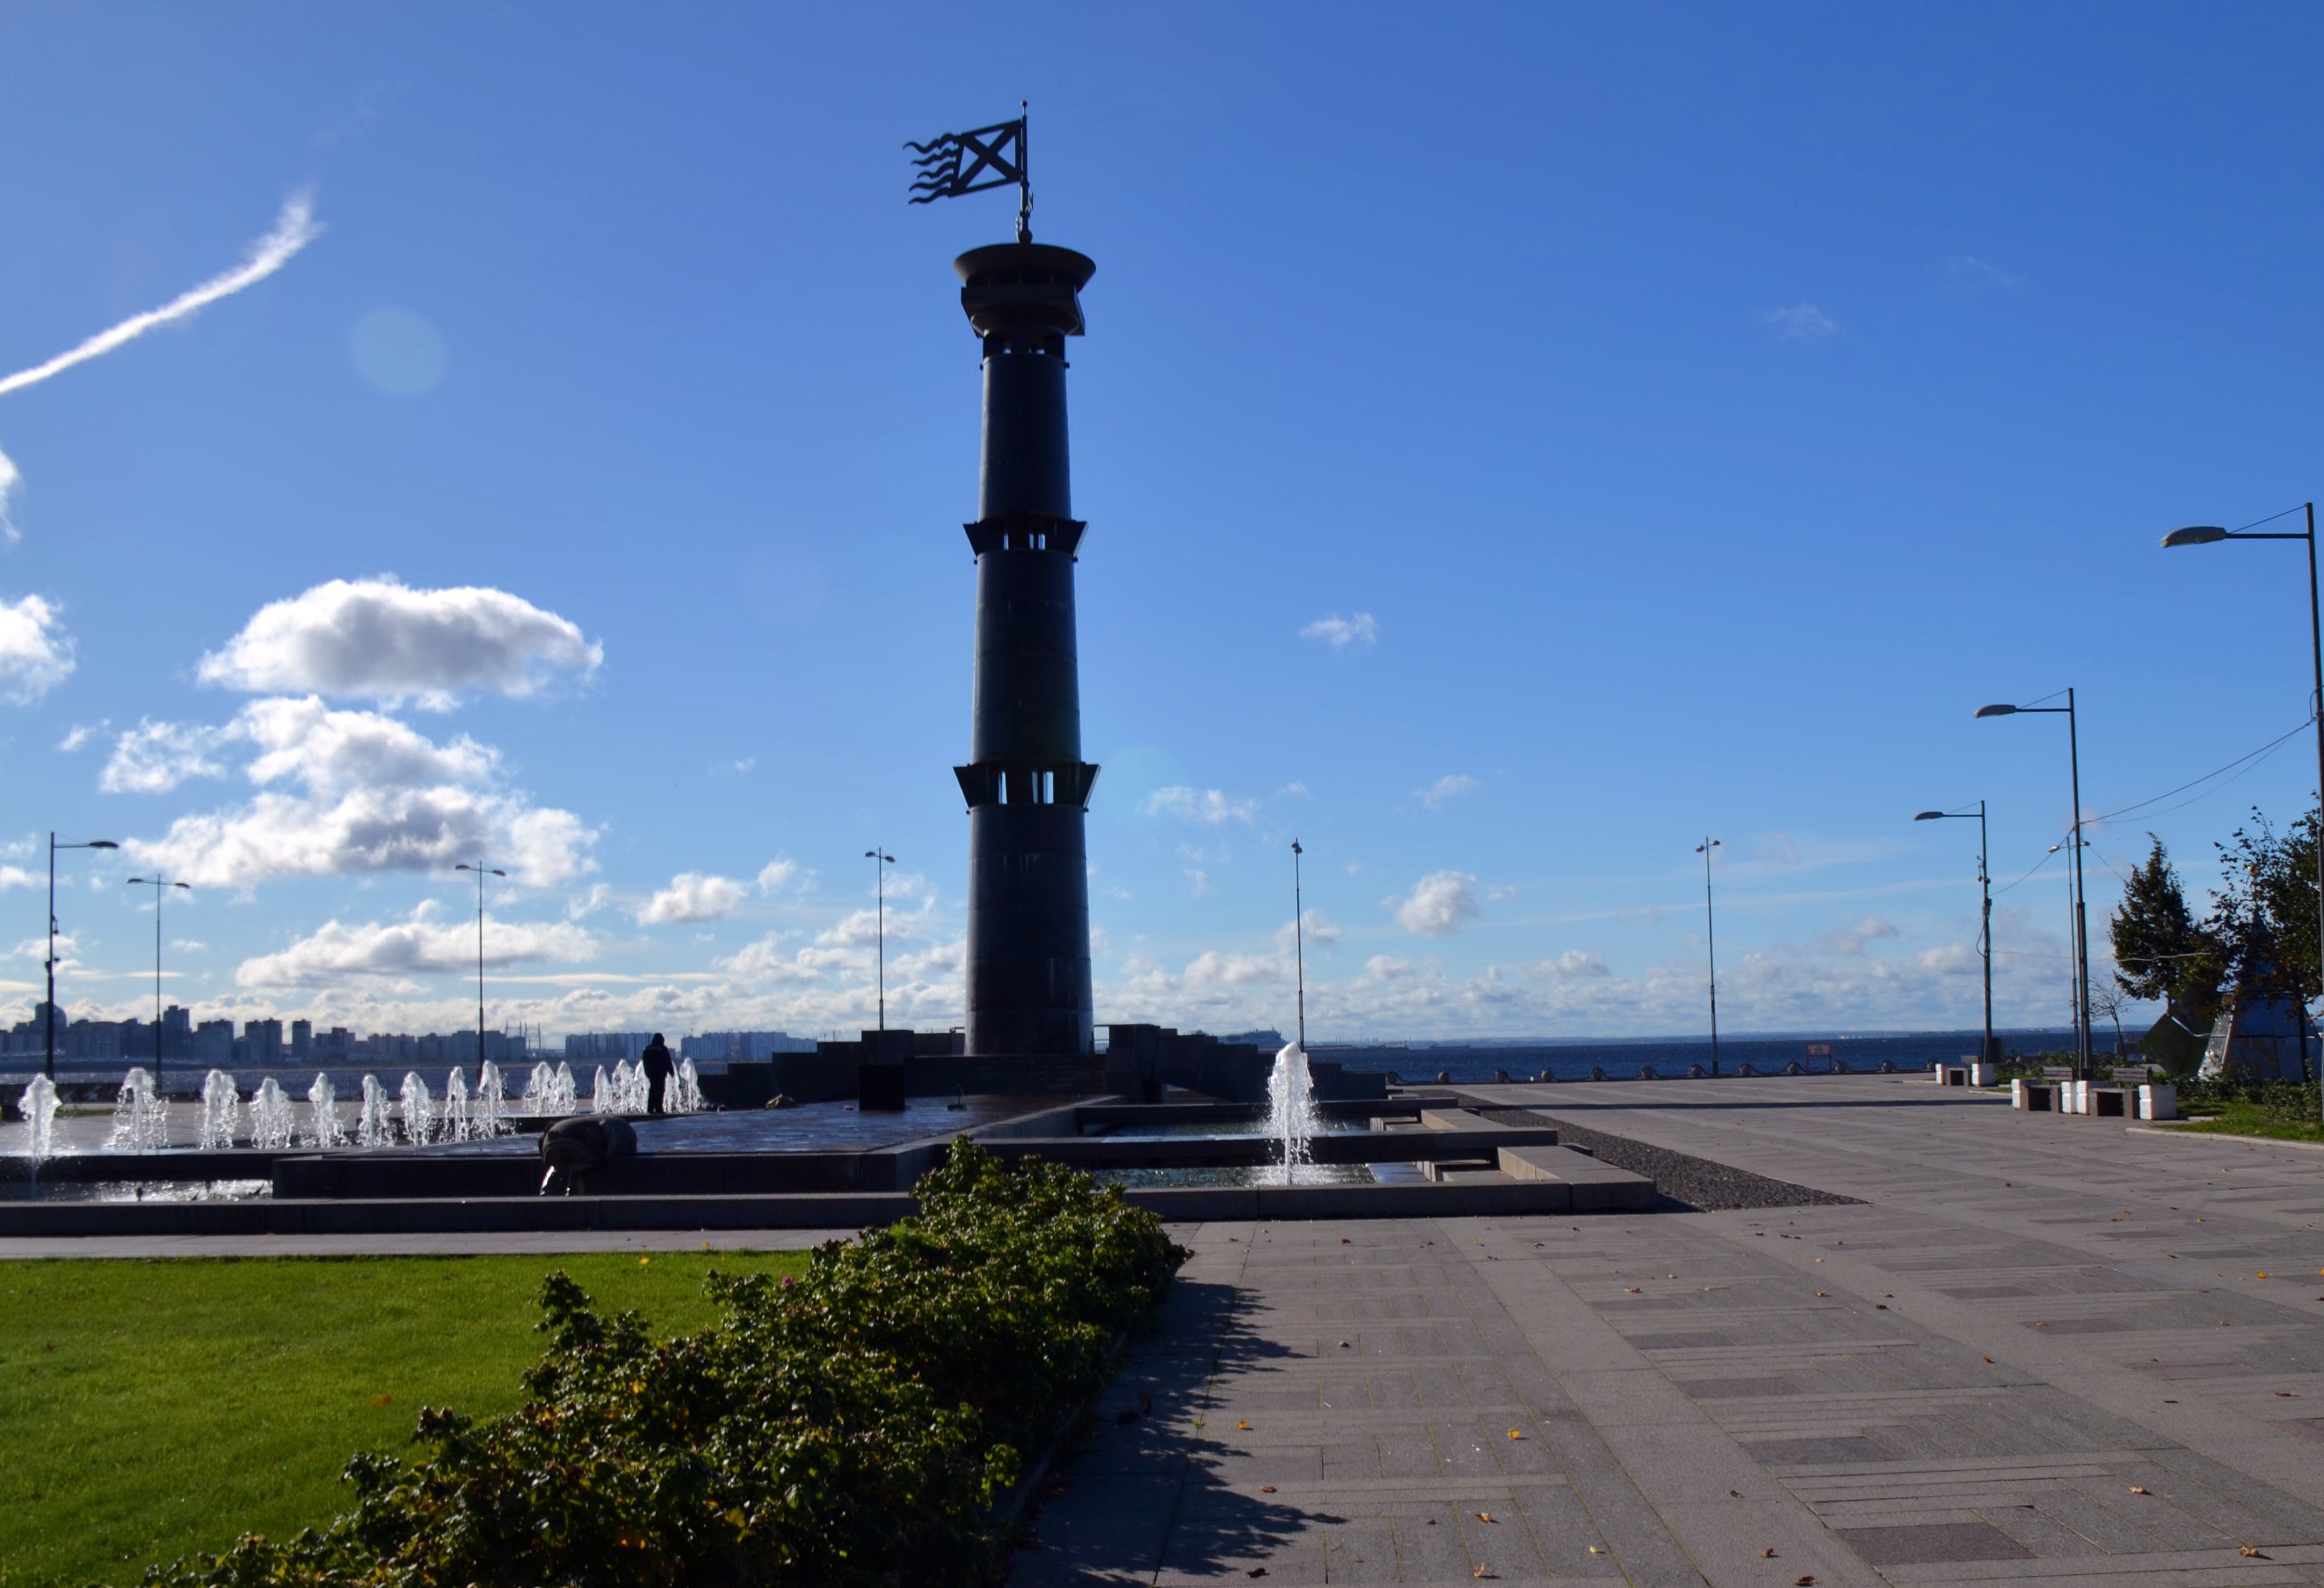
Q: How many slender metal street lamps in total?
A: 10